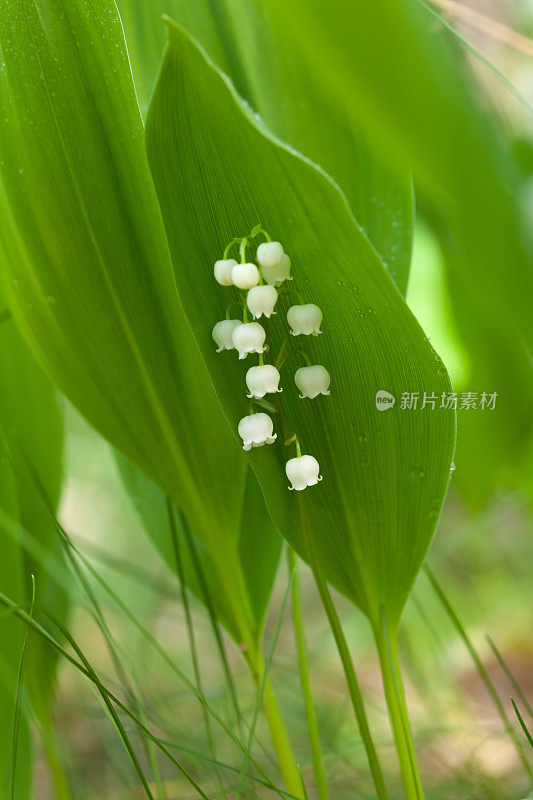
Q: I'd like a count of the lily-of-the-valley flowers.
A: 12